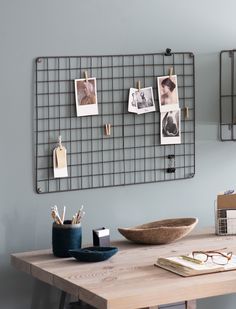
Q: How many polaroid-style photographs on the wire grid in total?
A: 5